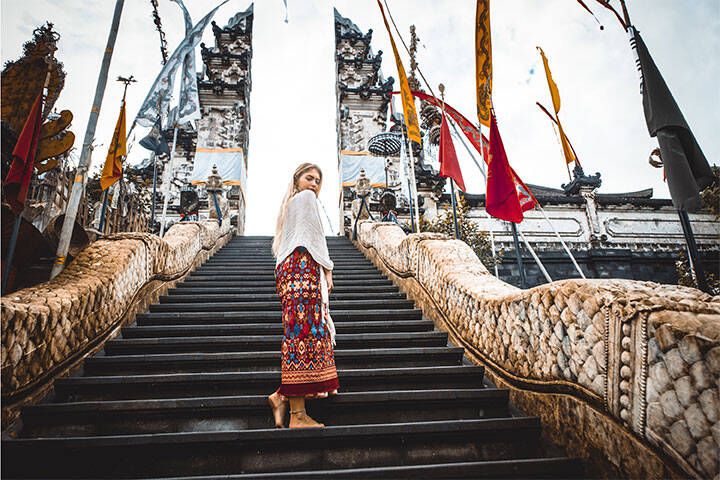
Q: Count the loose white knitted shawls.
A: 1